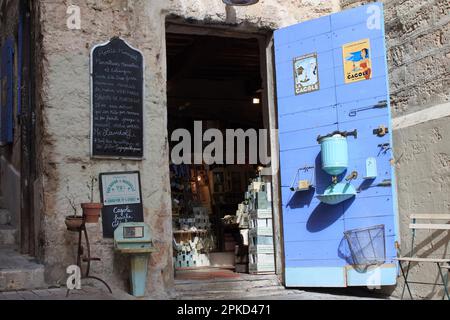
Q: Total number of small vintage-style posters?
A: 2